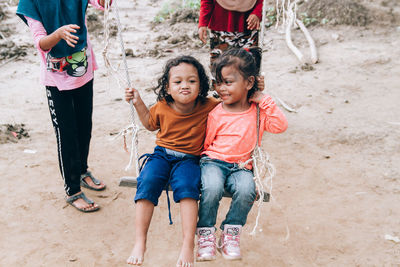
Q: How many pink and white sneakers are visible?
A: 2